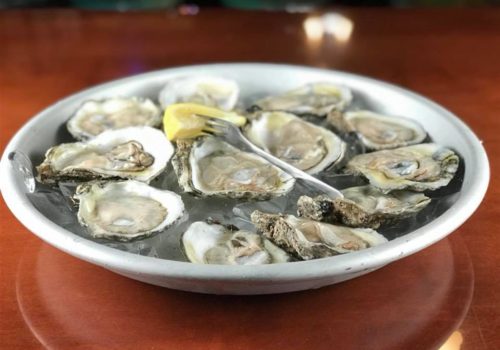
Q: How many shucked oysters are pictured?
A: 12